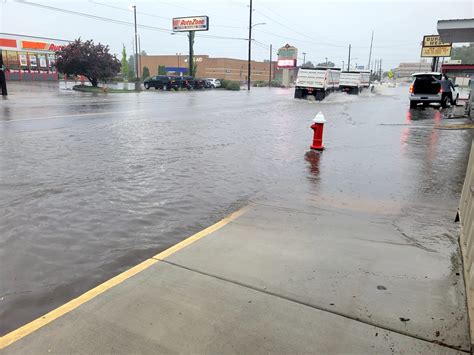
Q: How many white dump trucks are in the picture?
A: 2